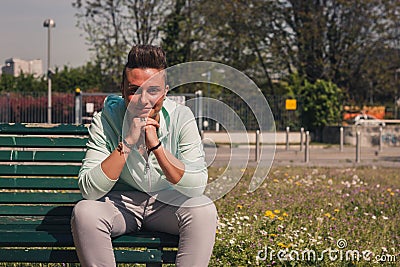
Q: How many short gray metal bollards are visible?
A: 7